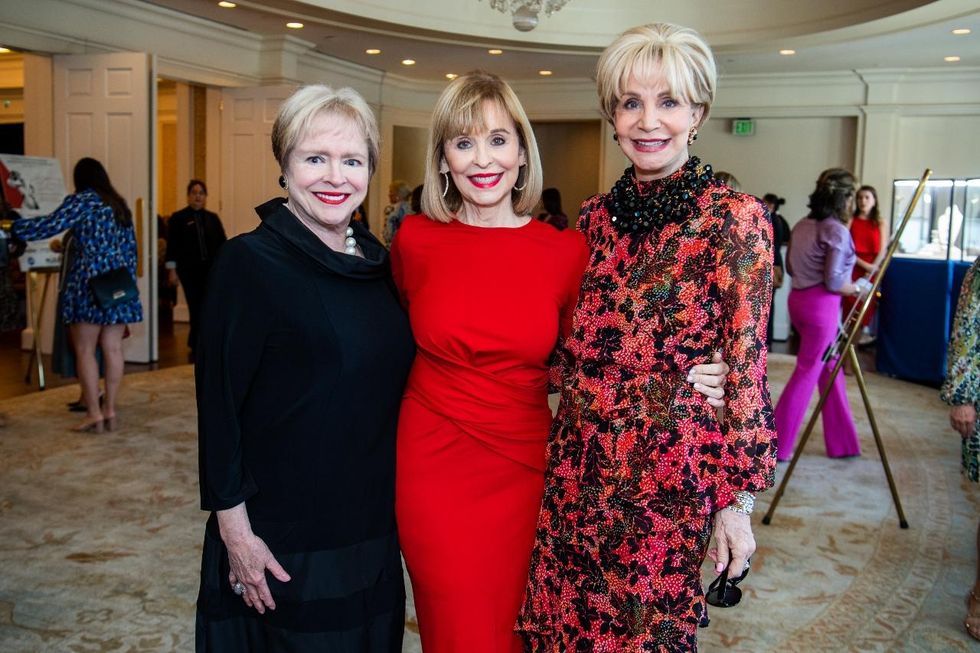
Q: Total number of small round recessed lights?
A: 10